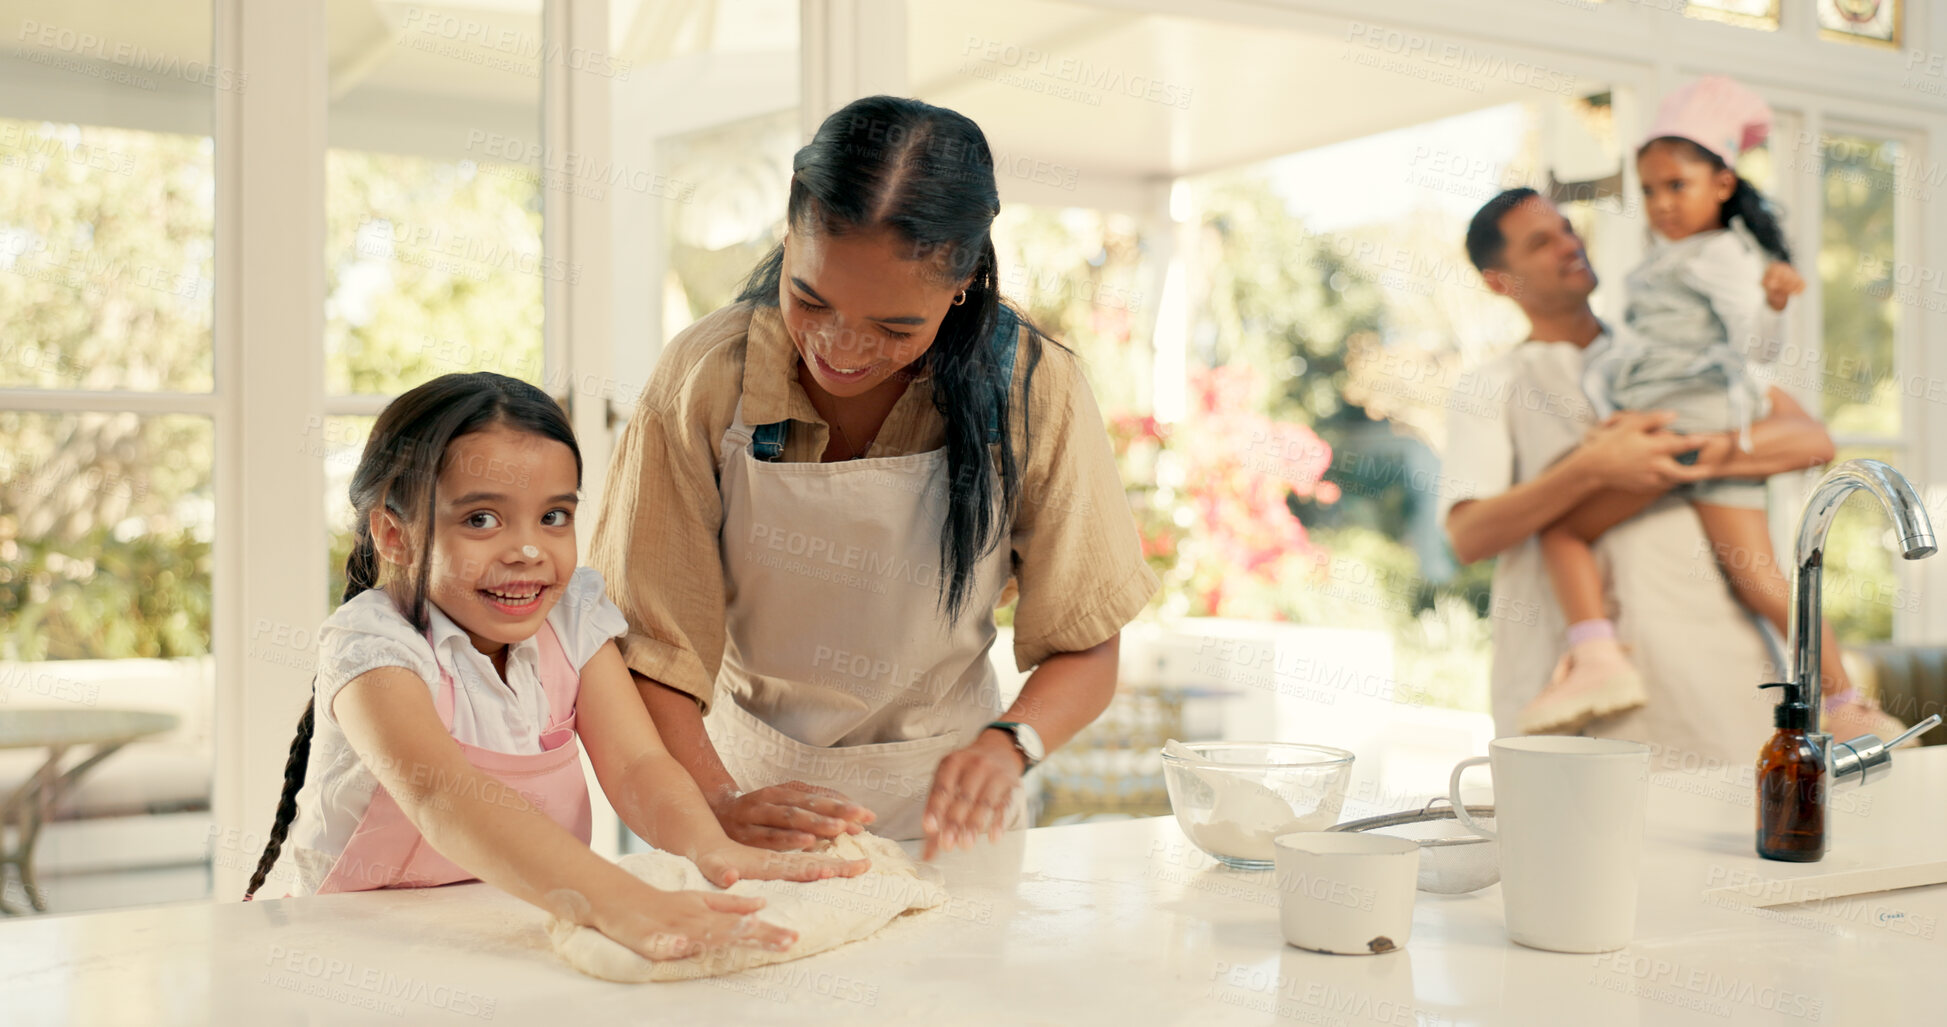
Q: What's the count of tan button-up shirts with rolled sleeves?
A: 1